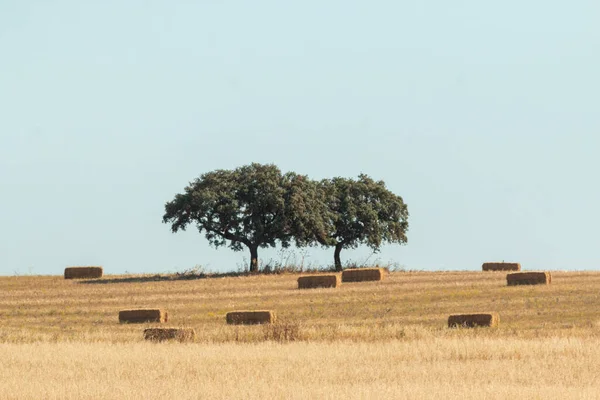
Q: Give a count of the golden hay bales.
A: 9